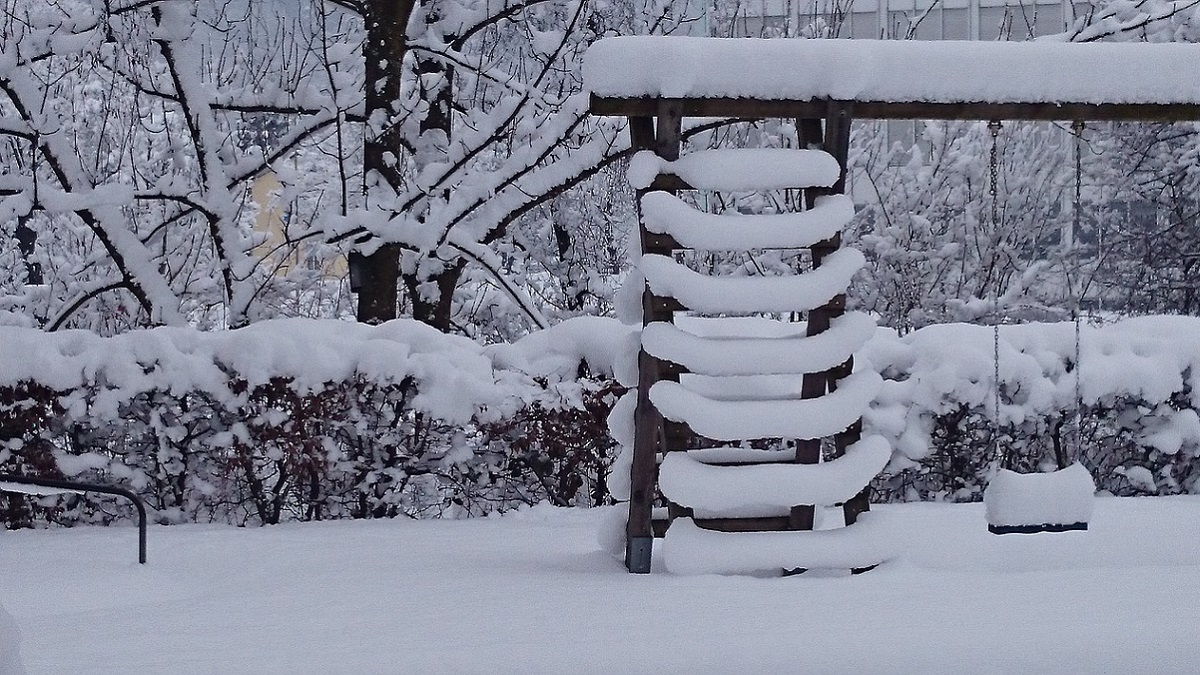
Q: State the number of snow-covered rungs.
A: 7